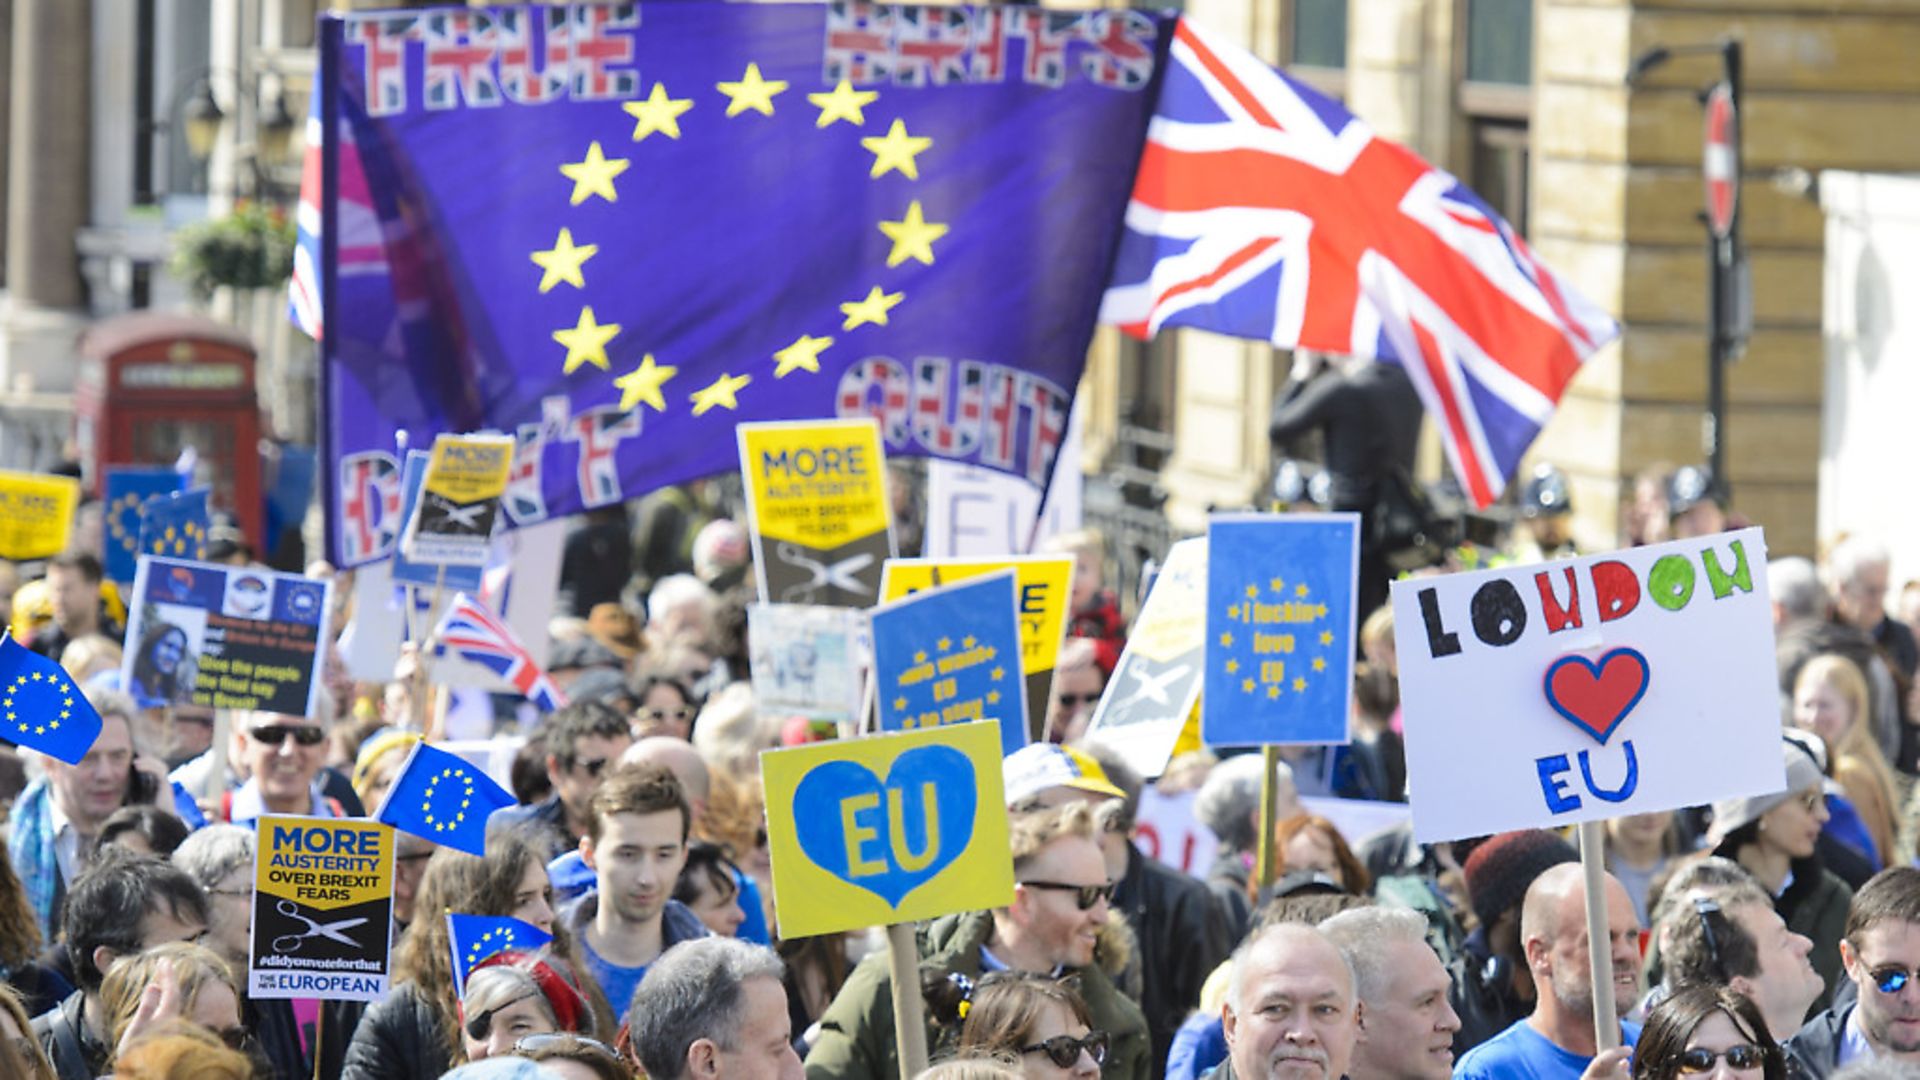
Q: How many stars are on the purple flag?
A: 12